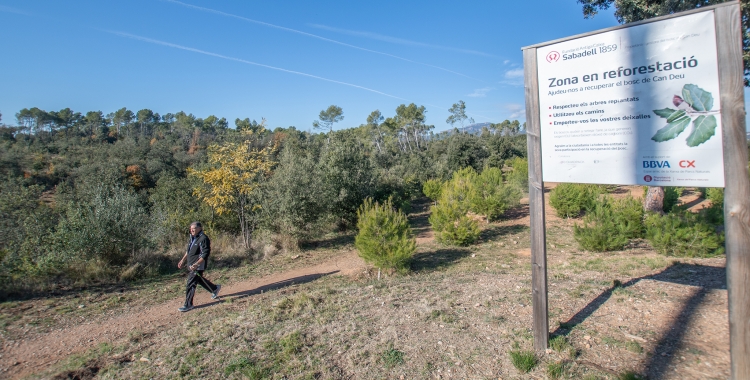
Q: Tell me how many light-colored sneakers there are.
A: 2